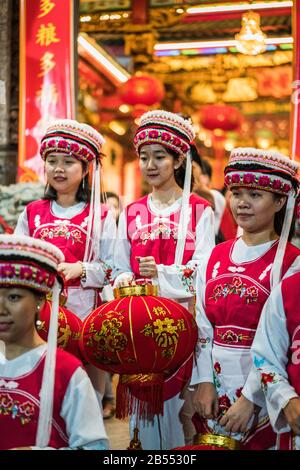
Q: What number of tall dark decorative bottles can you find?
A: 0